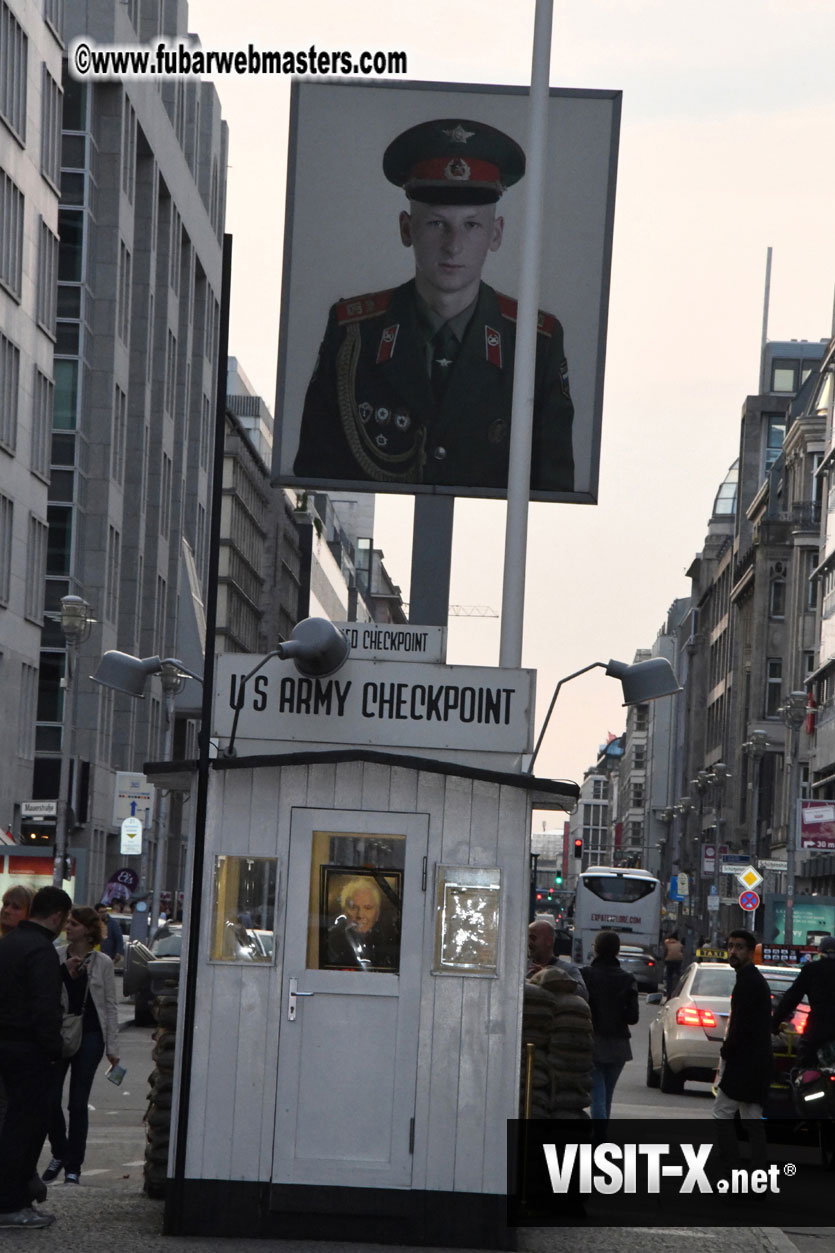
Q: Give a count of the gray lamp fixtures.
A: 3